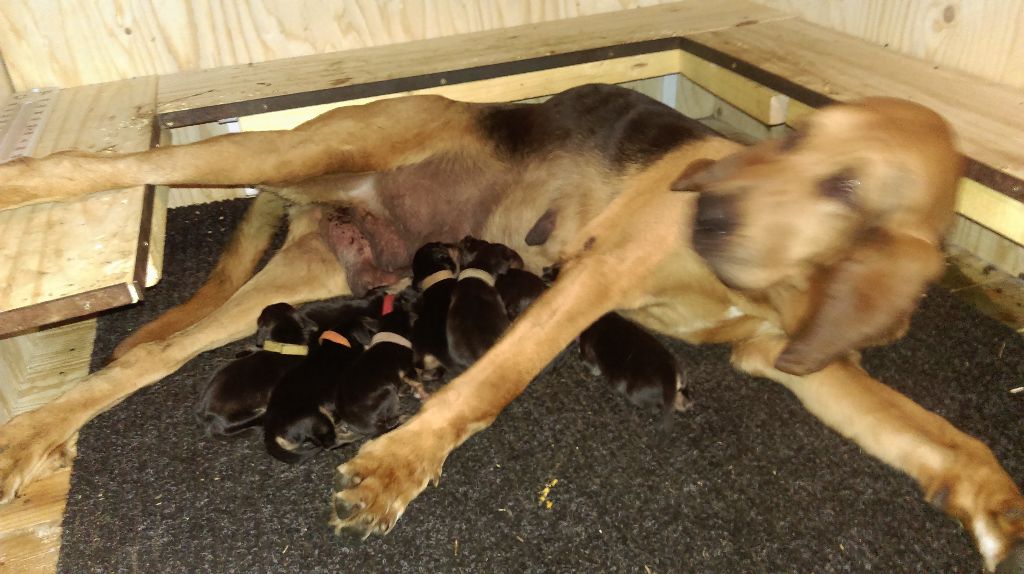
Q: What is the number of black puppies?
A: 8